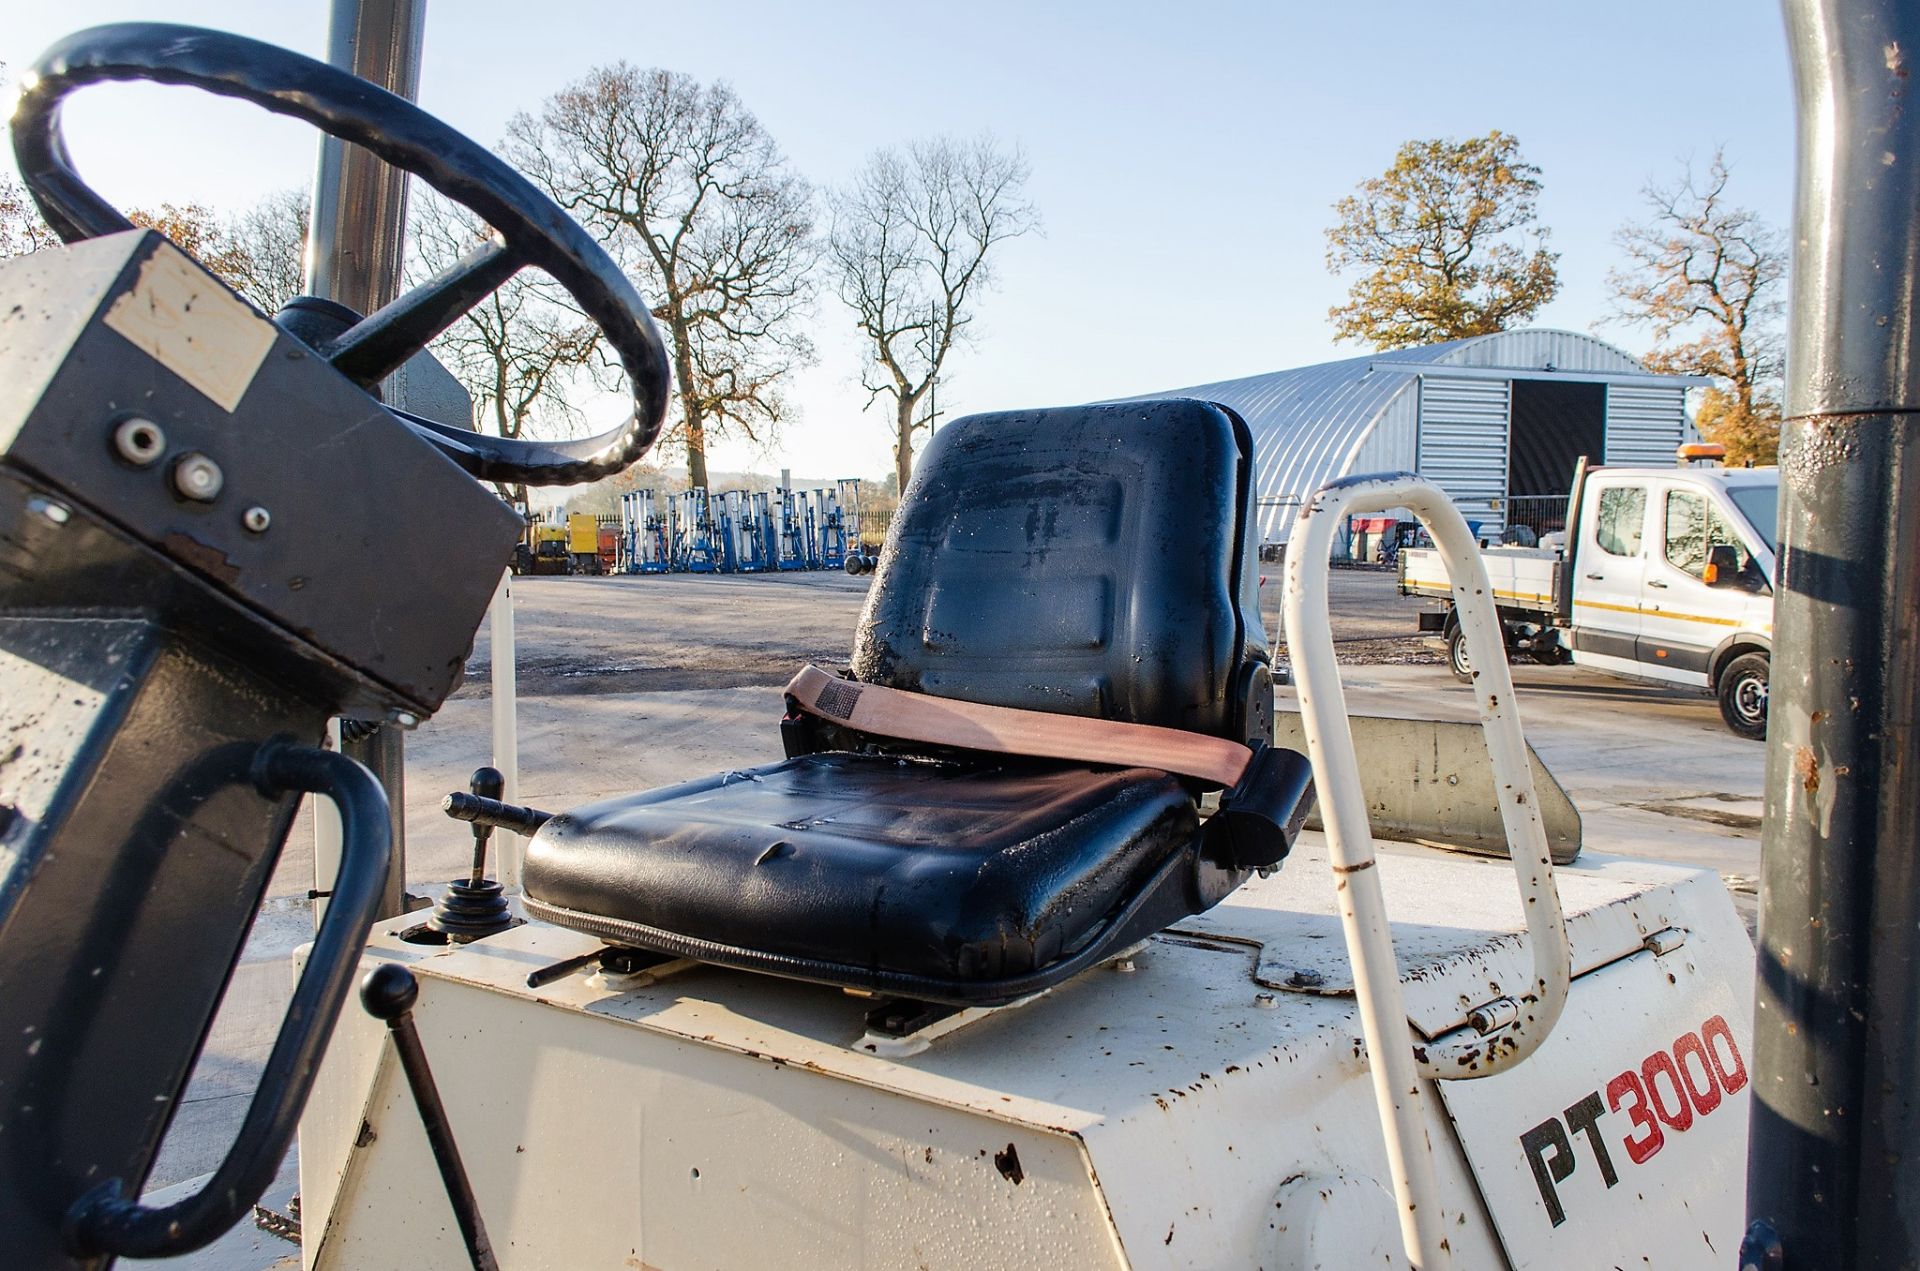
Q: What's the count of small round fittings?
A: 3